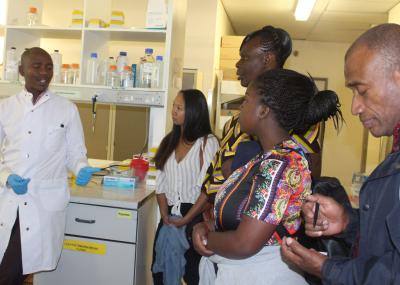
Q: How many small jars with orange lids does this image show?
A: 5